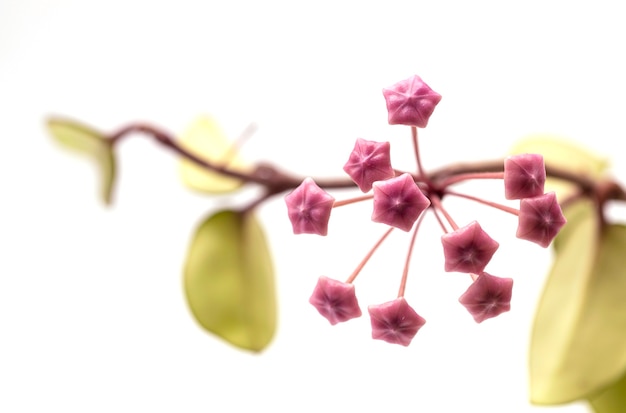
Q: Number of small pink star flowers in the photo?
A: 10